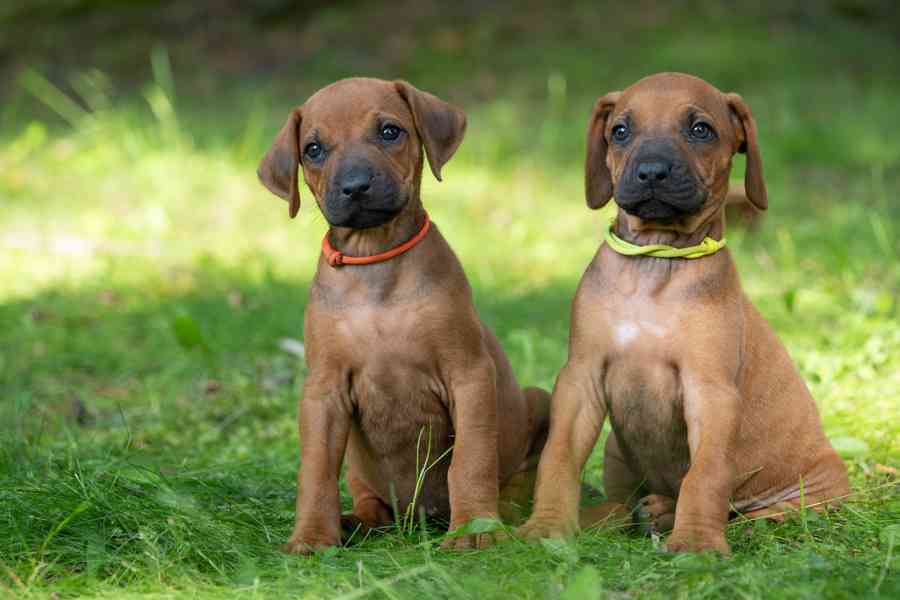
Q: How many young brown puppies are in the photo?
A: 2